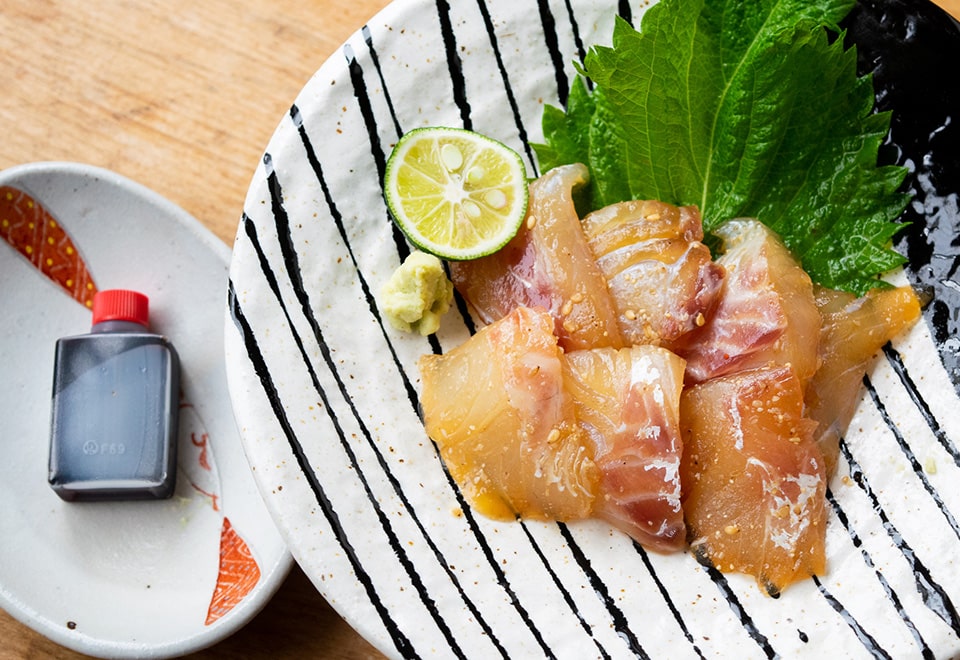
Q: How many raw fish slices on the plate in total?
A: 7